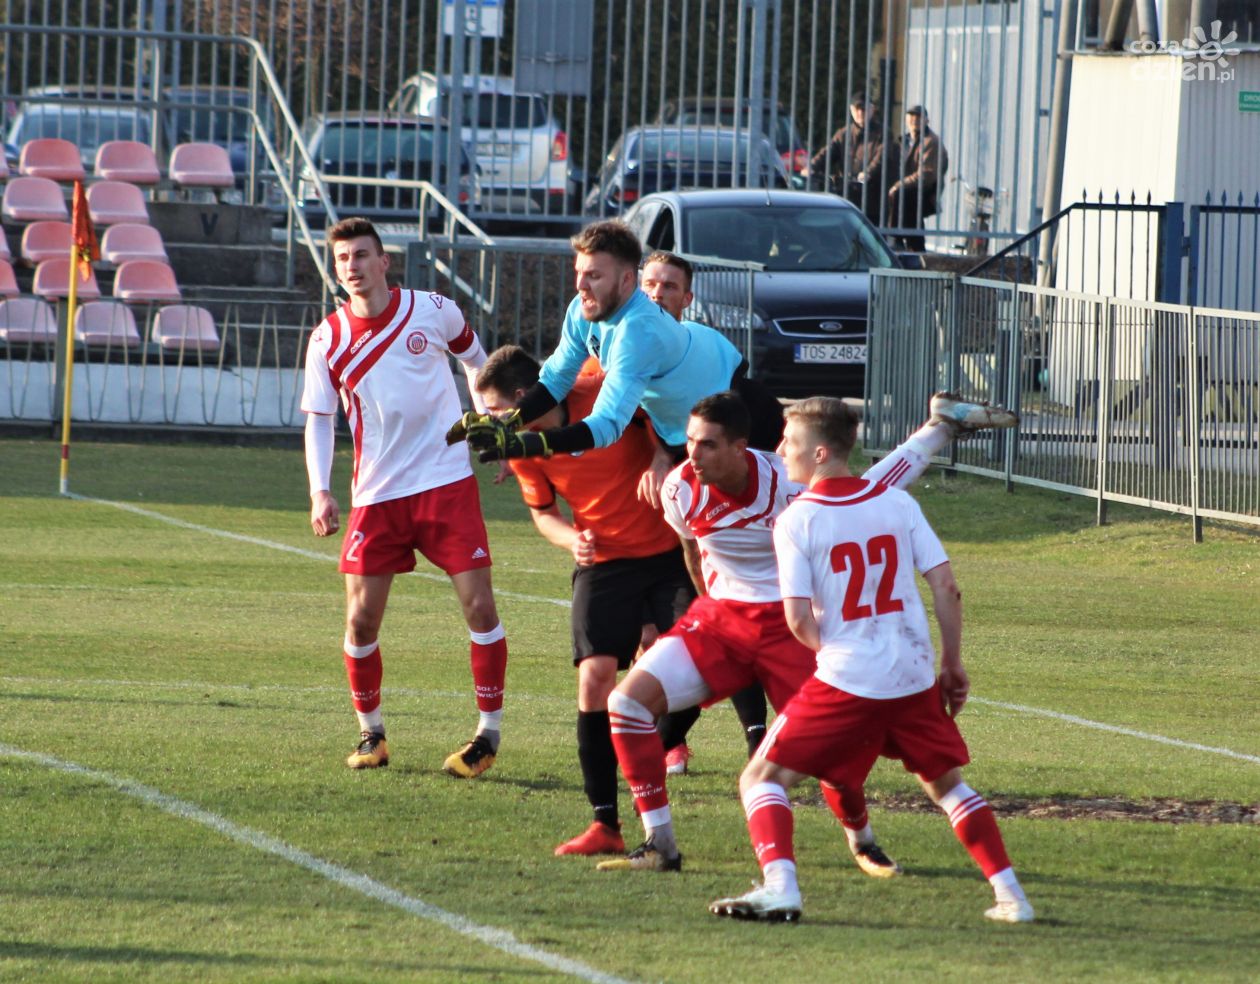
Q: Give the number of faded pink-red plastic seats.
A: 15